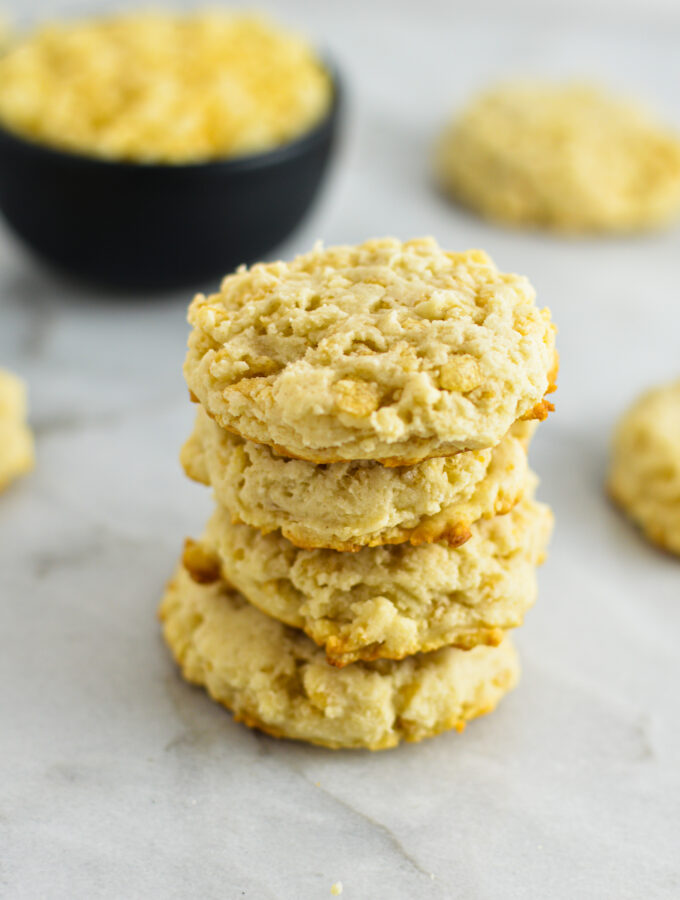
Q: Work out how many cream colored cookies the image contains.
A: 7